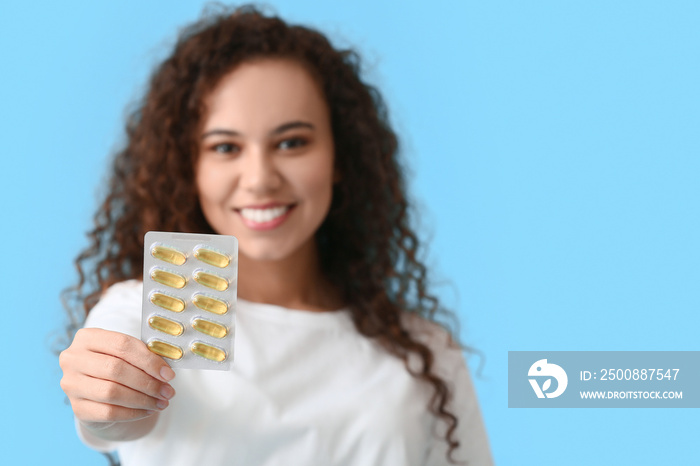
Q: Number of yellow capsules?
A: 10